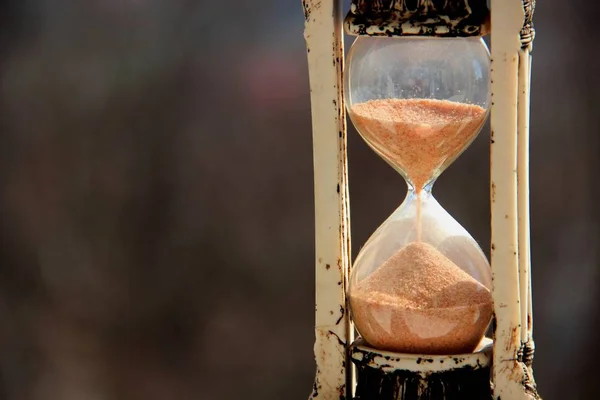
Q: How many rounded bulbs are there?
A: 2